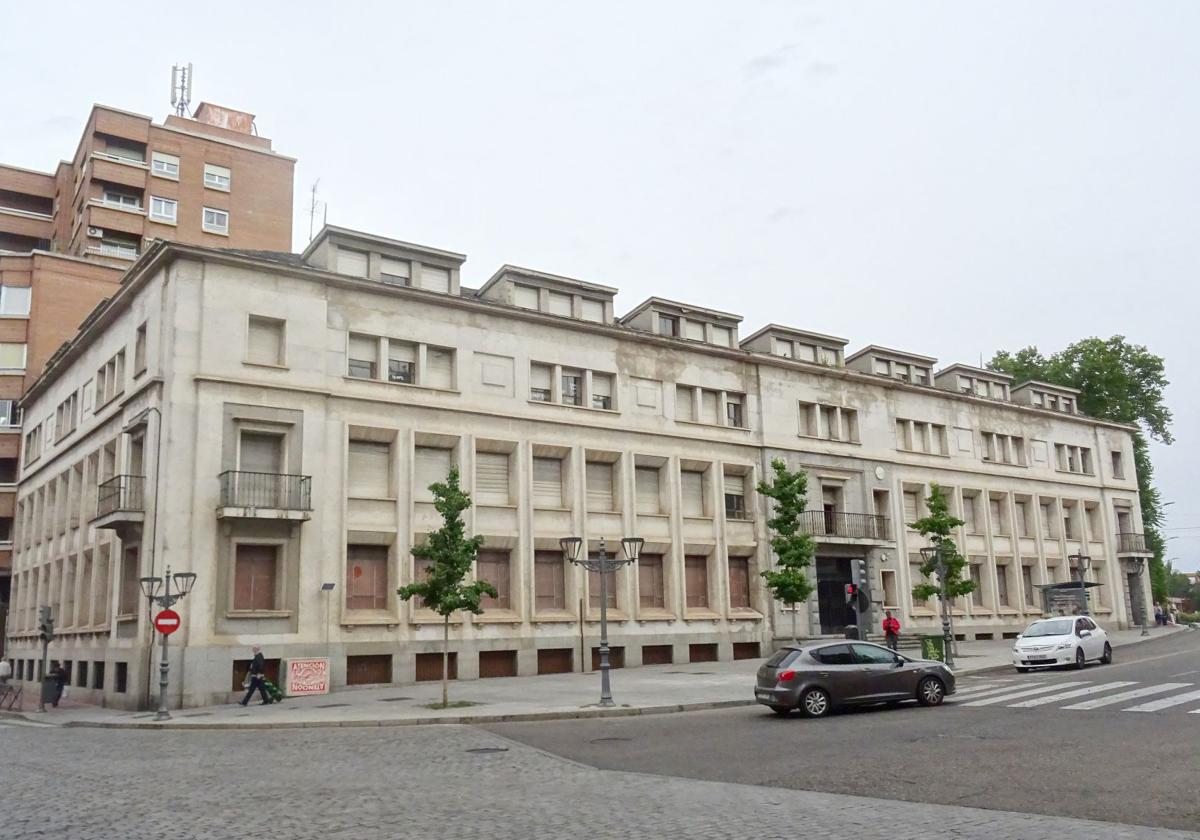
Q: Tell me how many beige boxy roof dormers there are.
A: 7